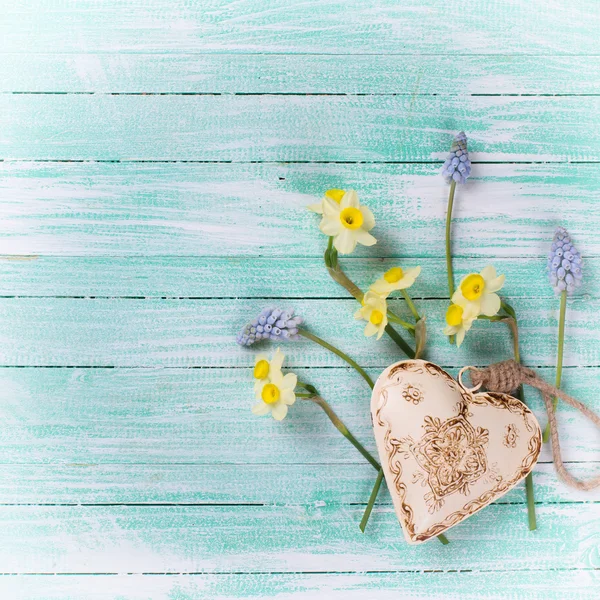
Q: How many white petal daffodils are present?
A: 8